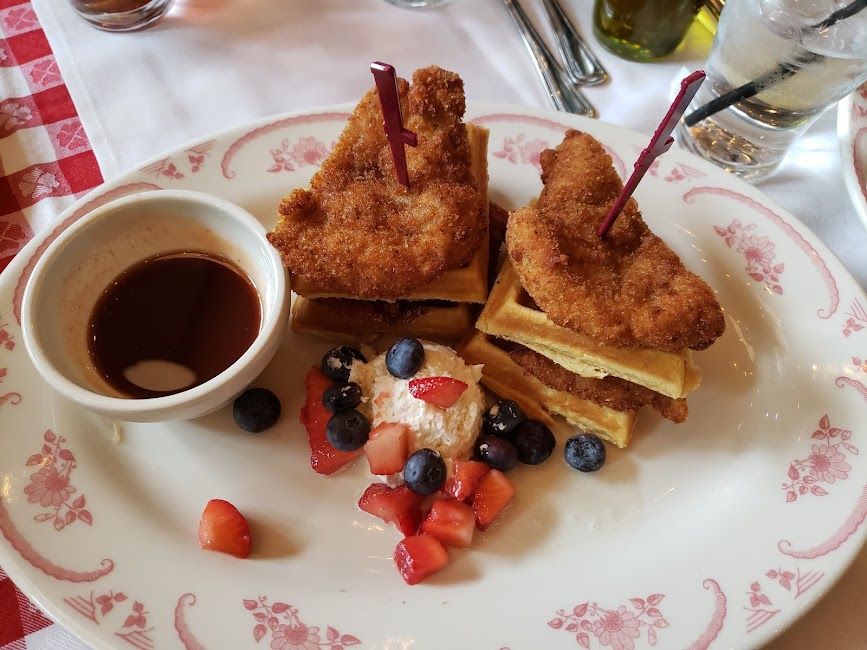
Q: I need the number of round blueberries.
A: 10